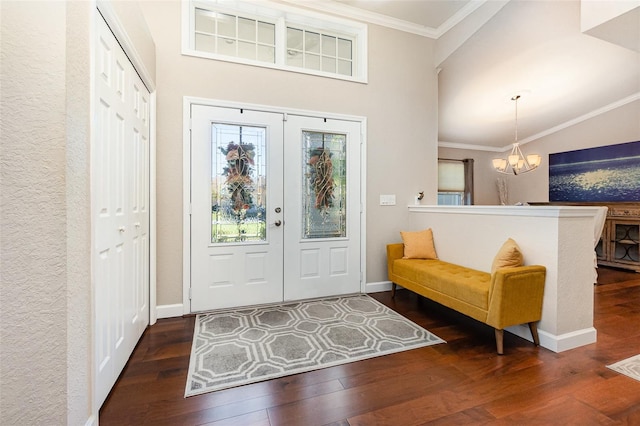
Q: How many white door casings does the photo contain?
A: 2